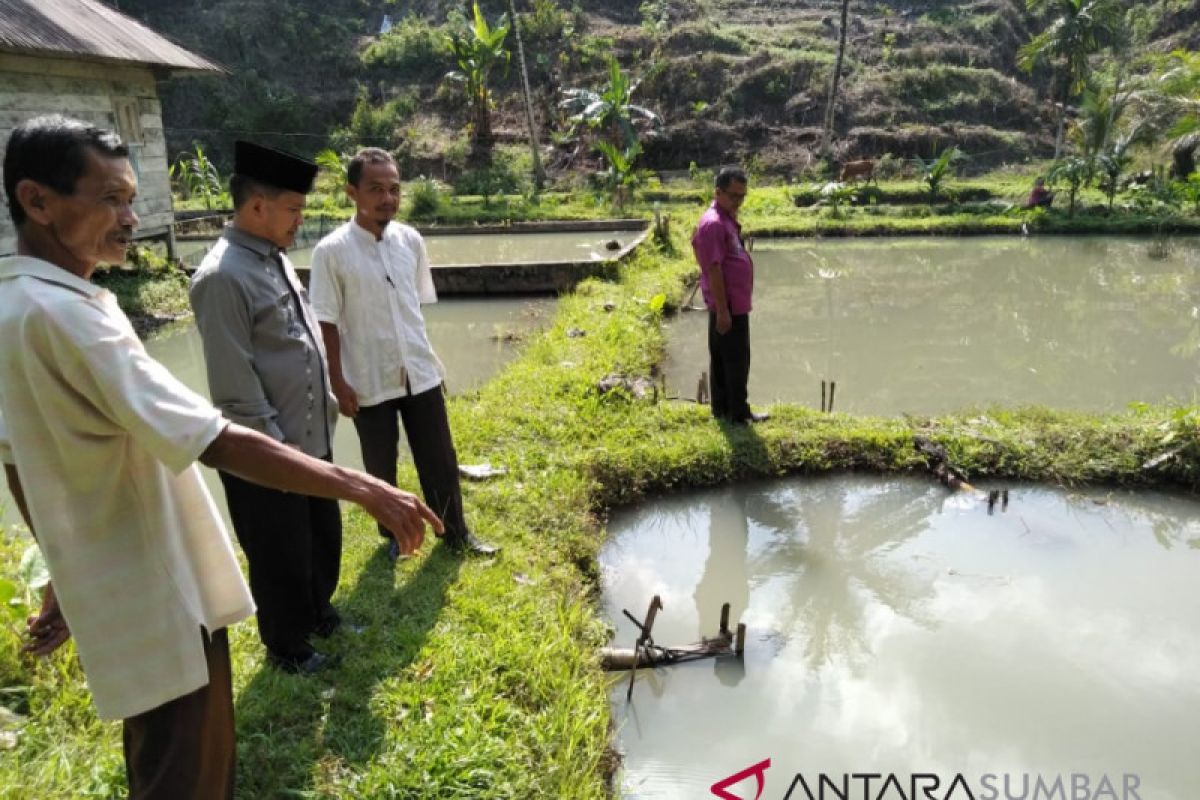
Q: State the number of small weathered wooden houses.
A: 1